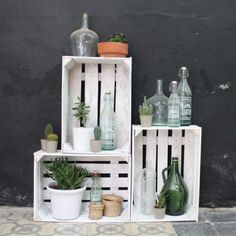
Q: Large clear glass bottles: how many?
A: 2